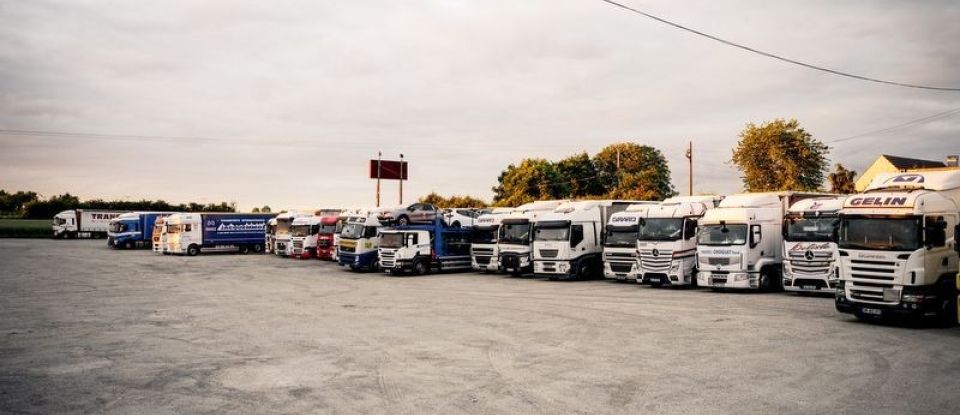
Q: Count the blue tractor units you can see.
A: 1